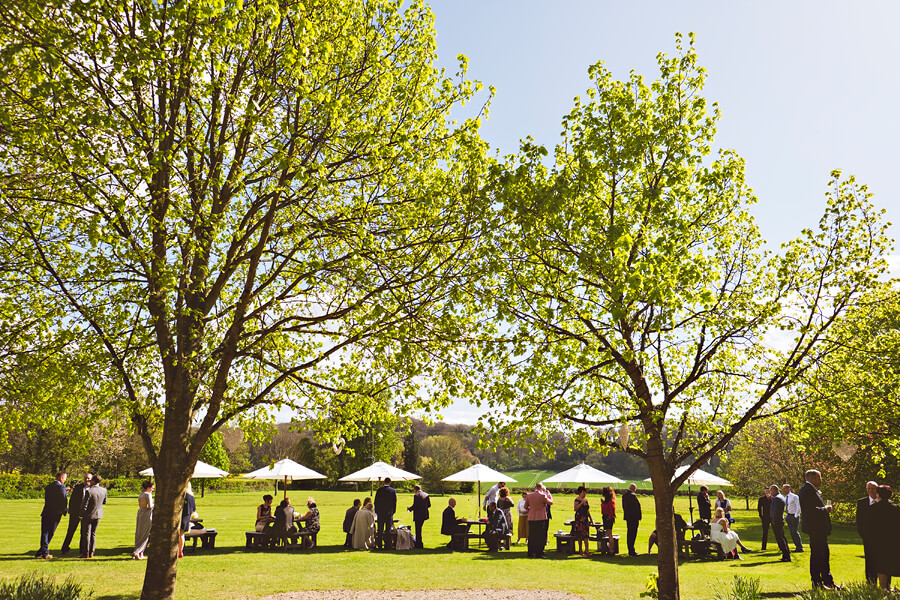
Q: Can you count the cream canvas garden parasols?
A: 6